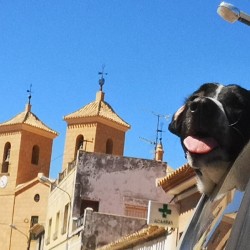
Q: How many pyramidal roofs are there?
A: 2